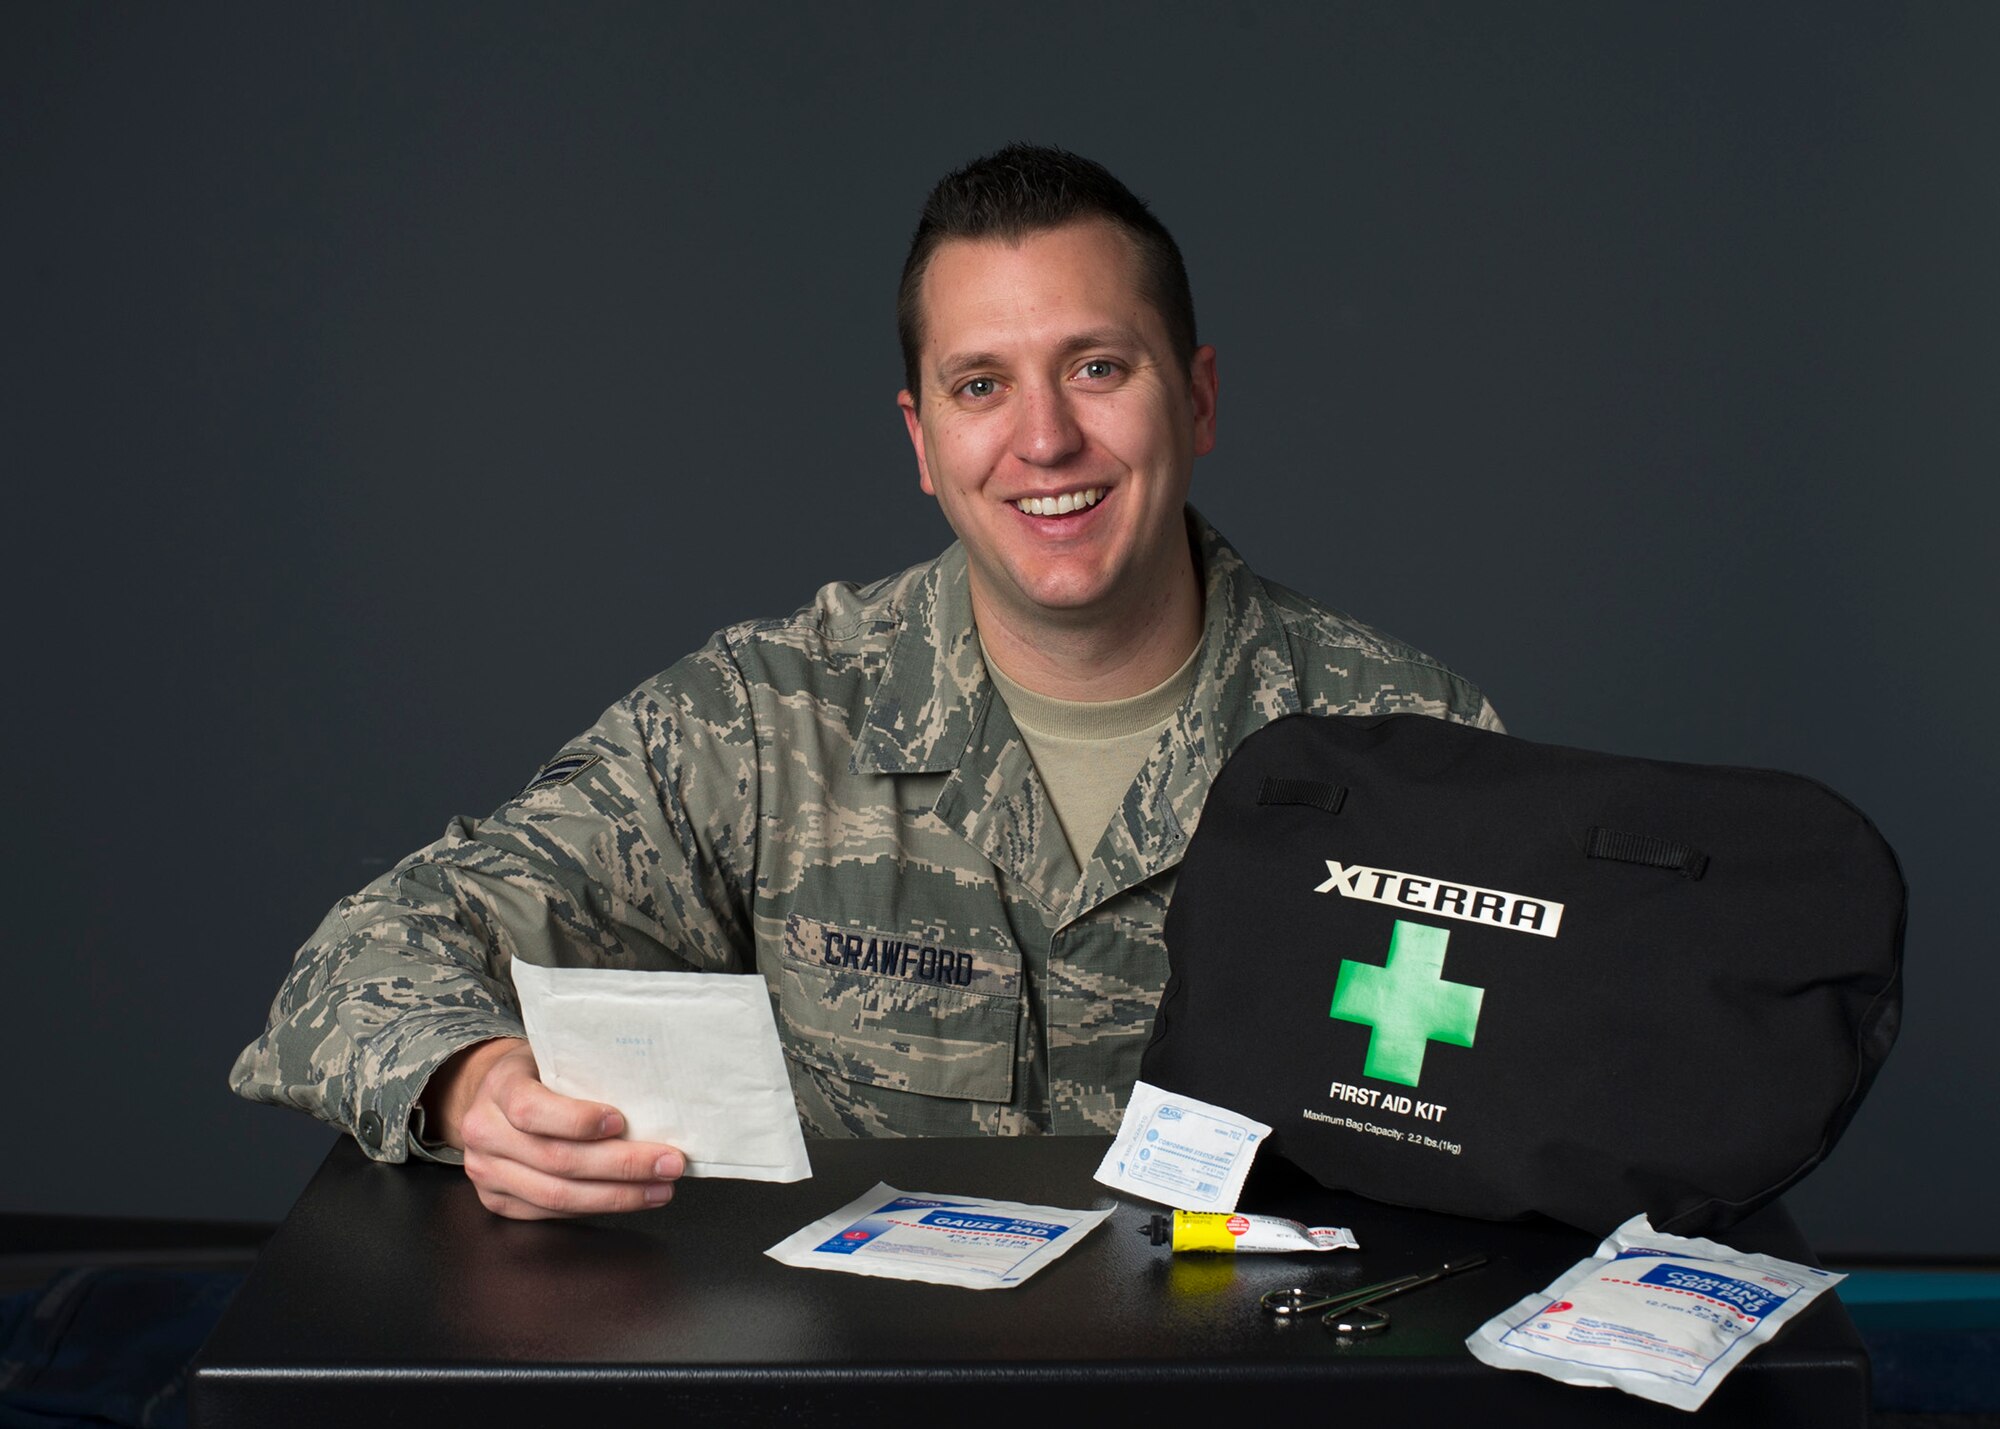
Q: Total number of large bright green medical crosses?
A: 1